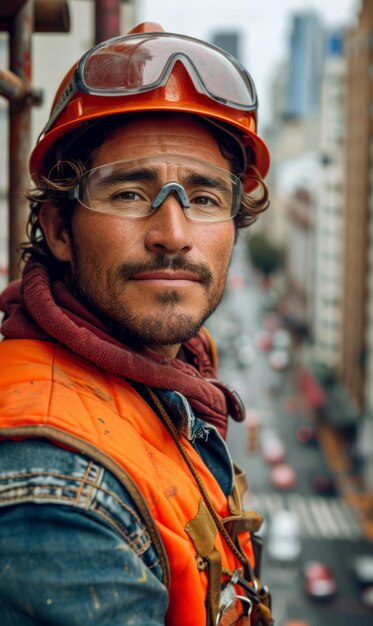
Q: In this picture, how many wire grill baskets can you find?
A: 0